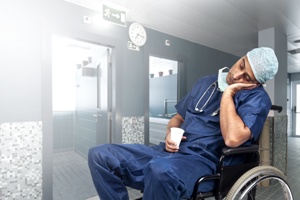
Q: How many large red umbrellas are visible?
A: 0